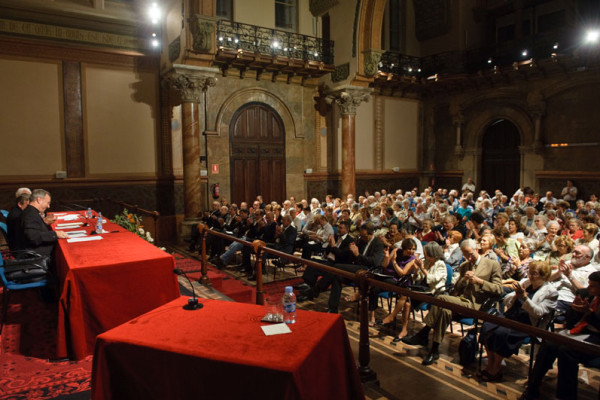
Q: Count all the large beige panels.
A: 4